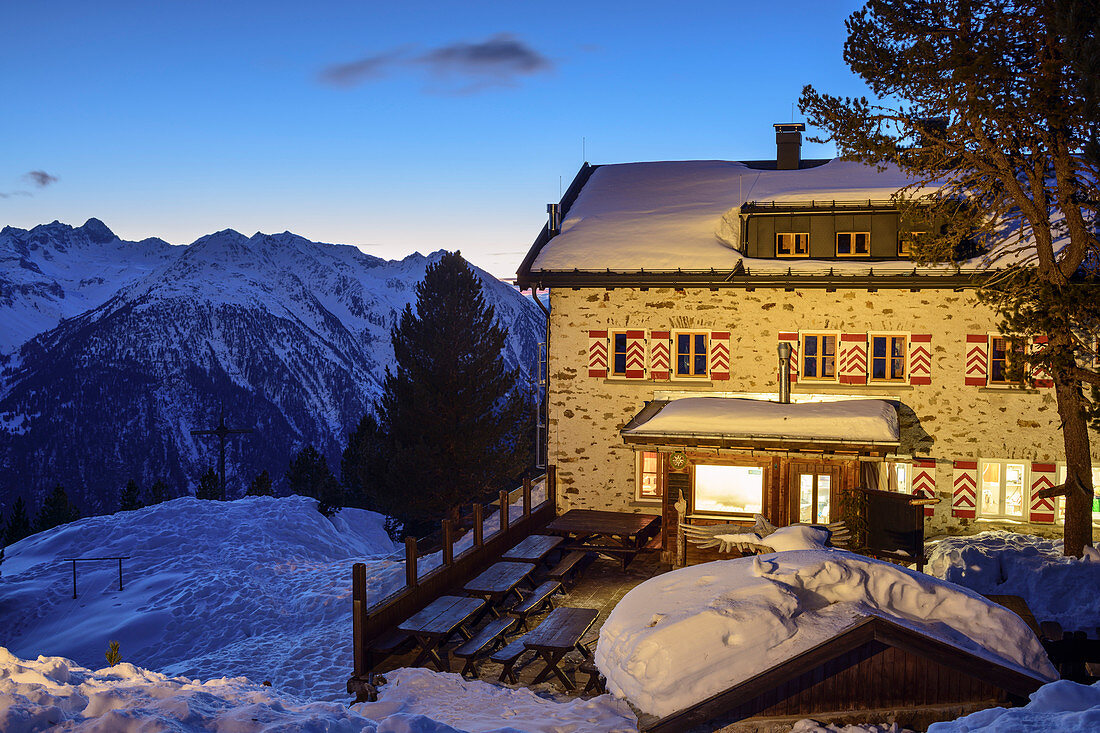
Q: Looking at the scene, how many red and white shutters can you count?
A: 12